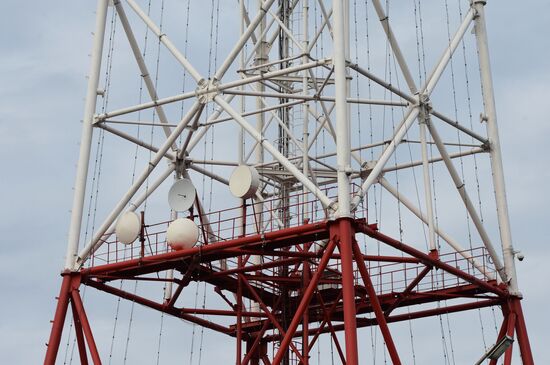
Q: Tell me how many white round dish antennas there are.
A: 4